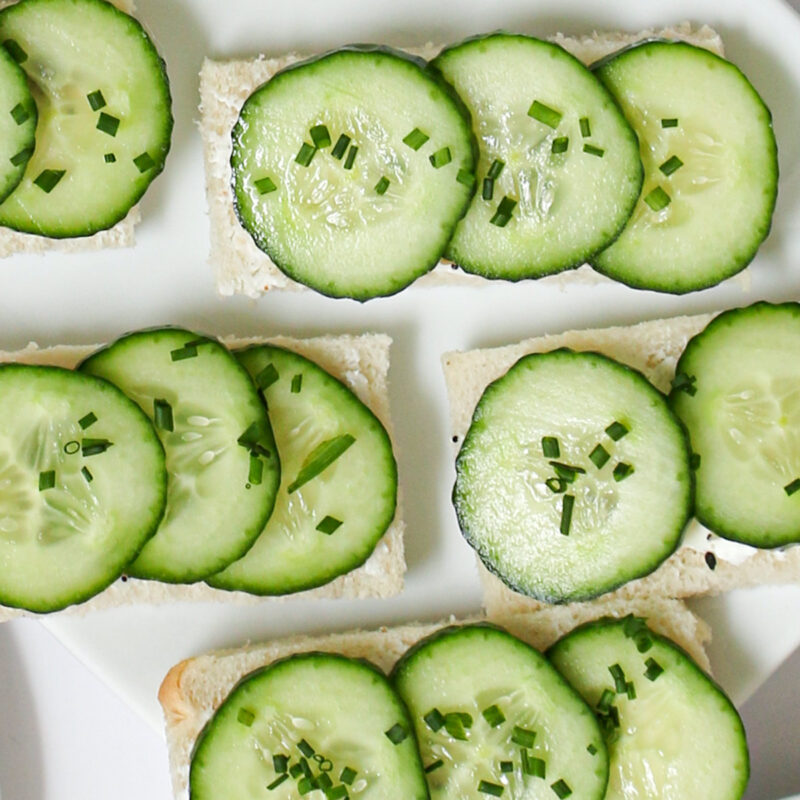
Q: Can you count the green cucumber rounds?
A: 13